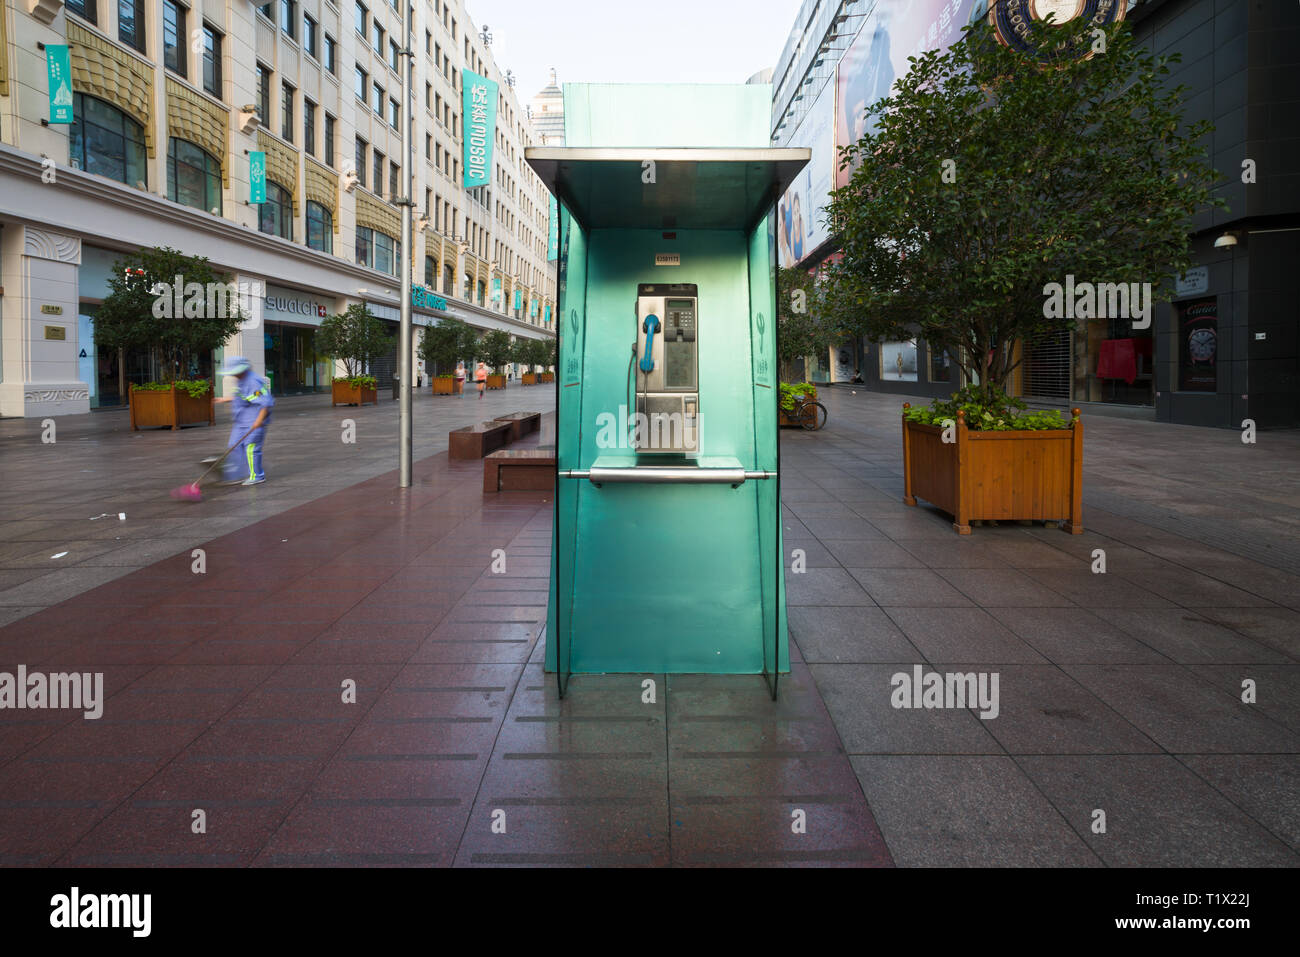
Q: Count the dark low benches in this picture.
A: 3